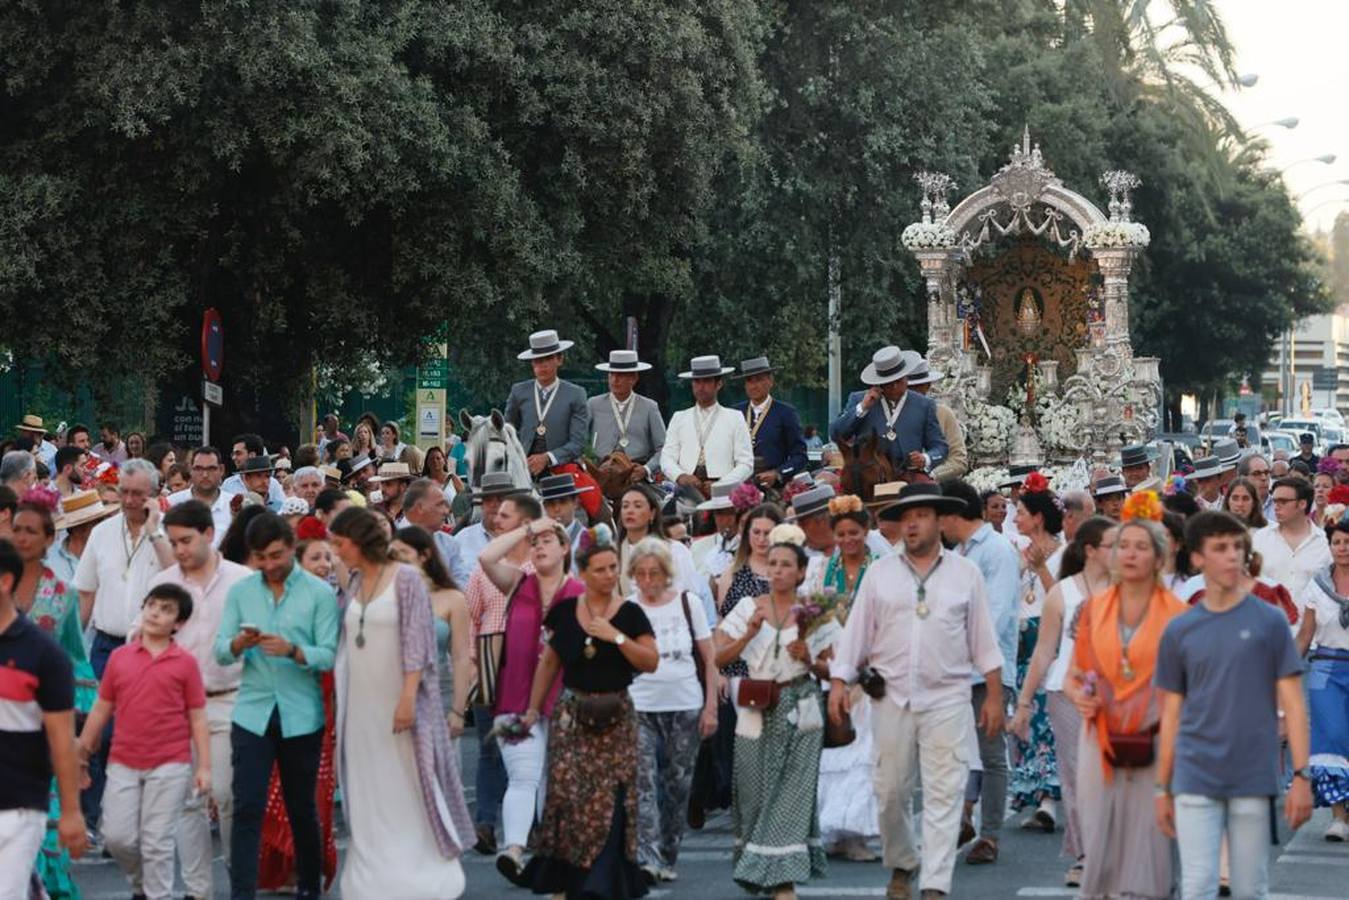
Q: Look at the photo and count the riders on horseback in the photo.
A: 6